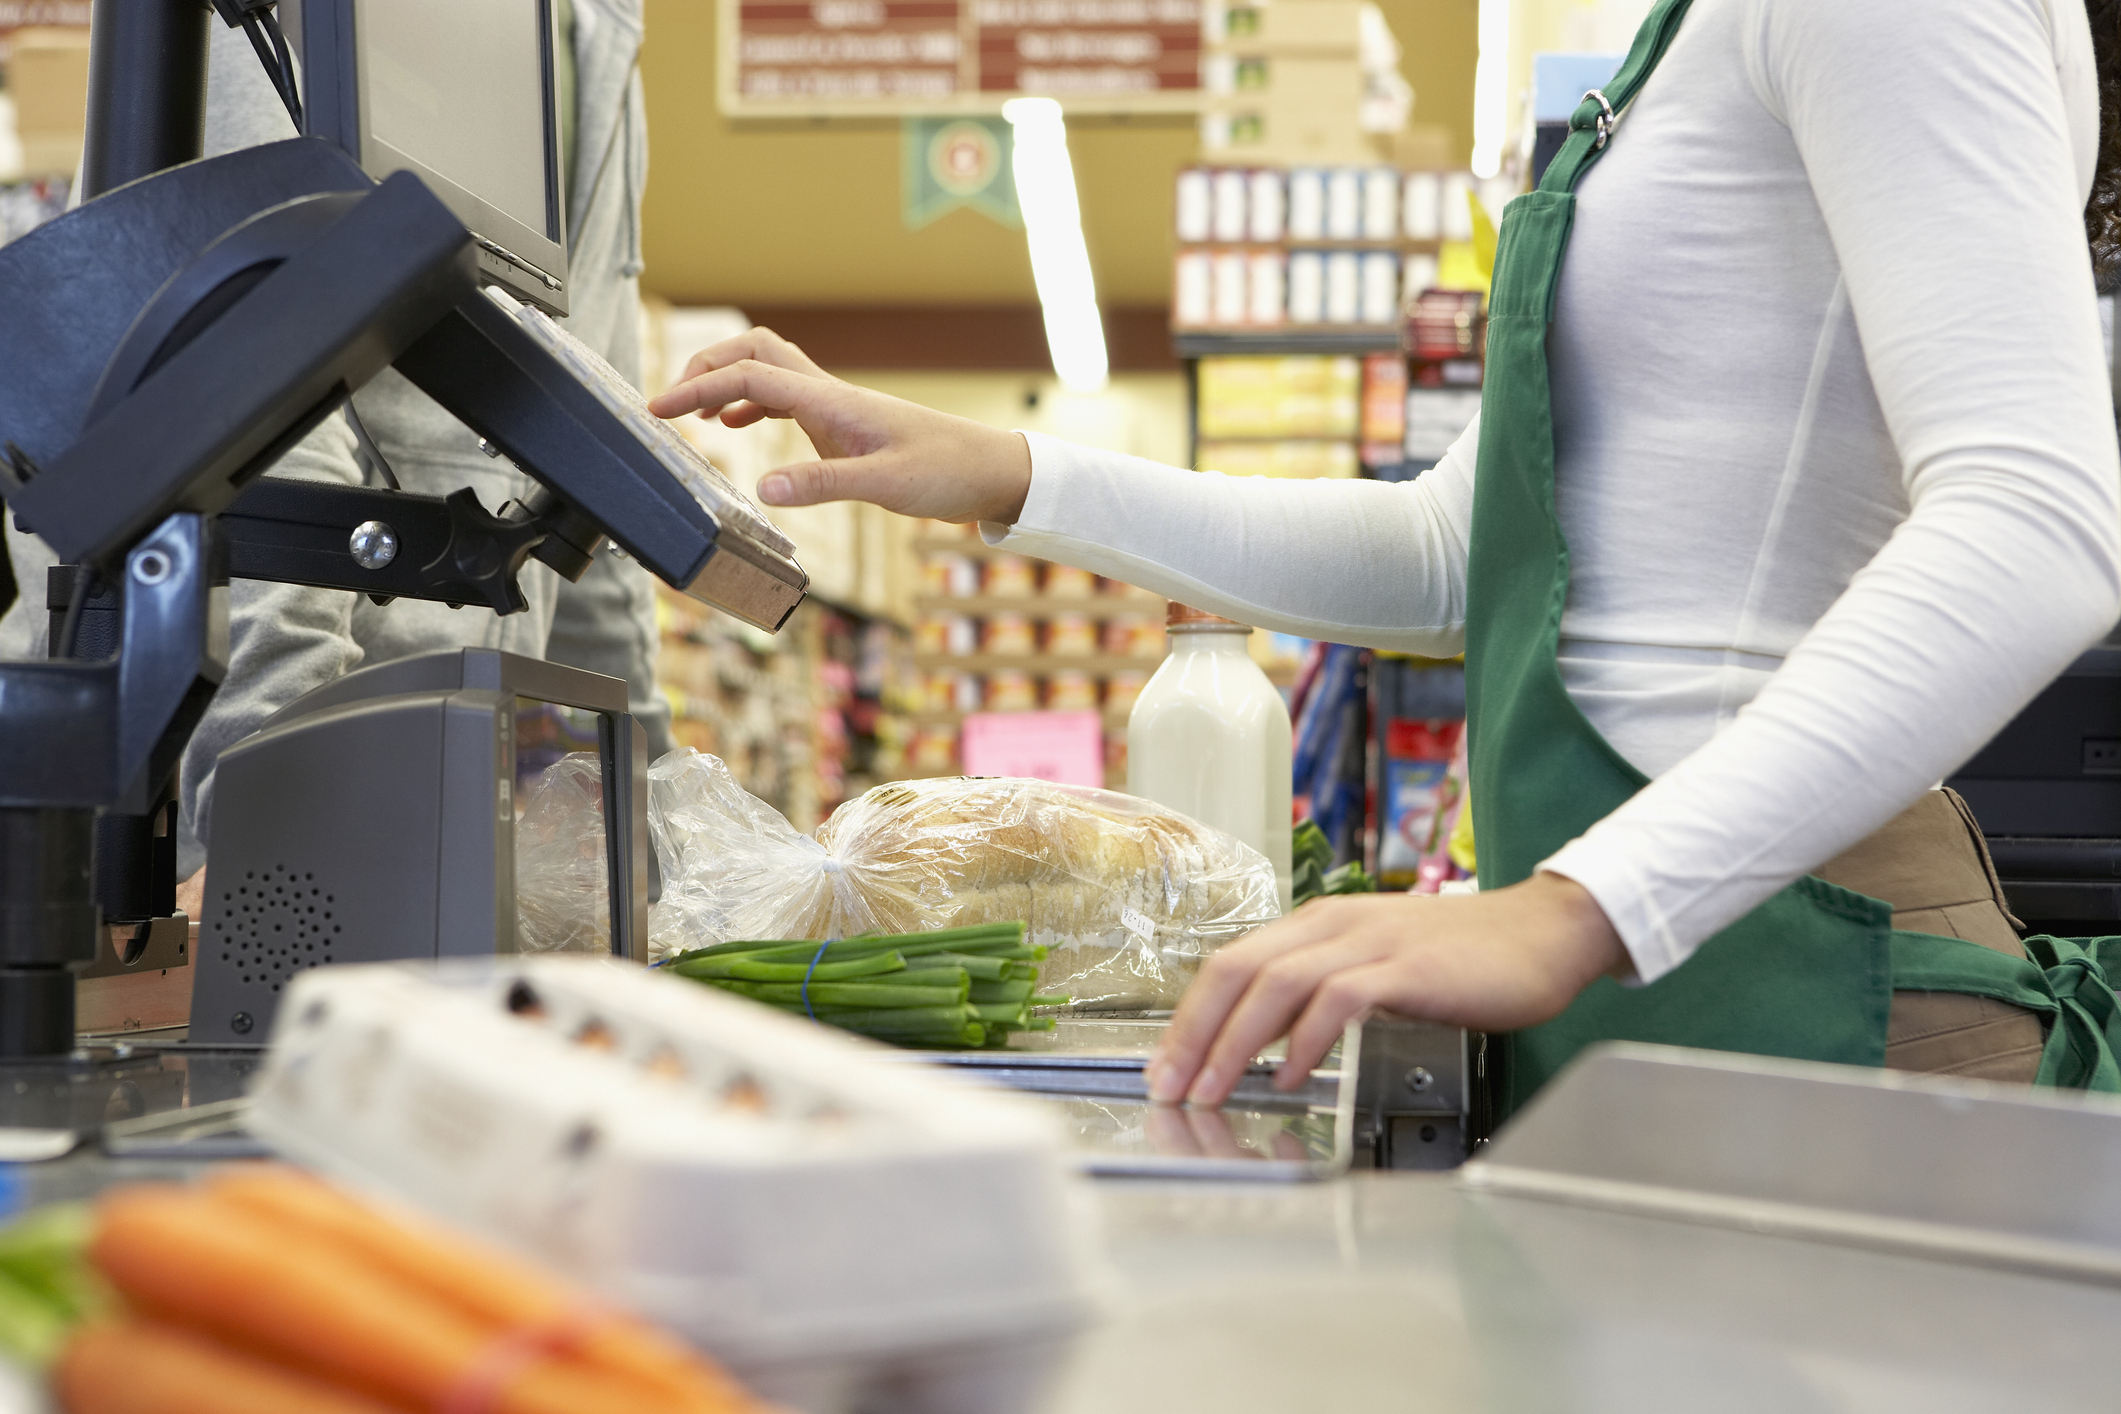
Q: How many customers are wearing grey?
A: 1